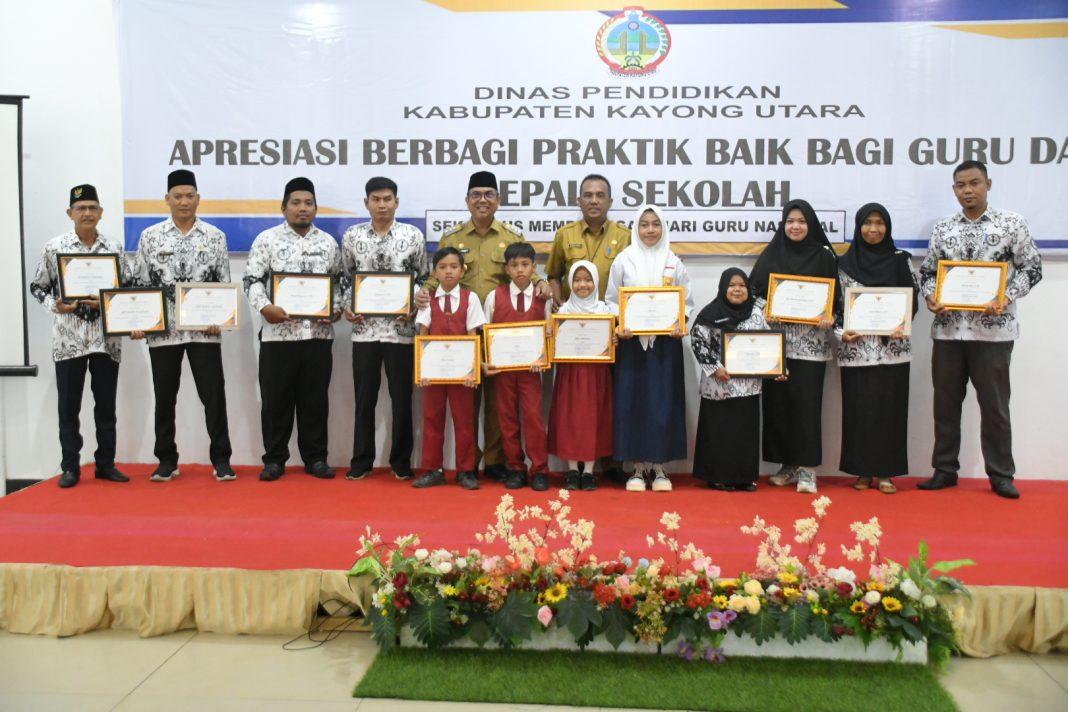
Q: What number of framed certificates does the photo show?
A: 13